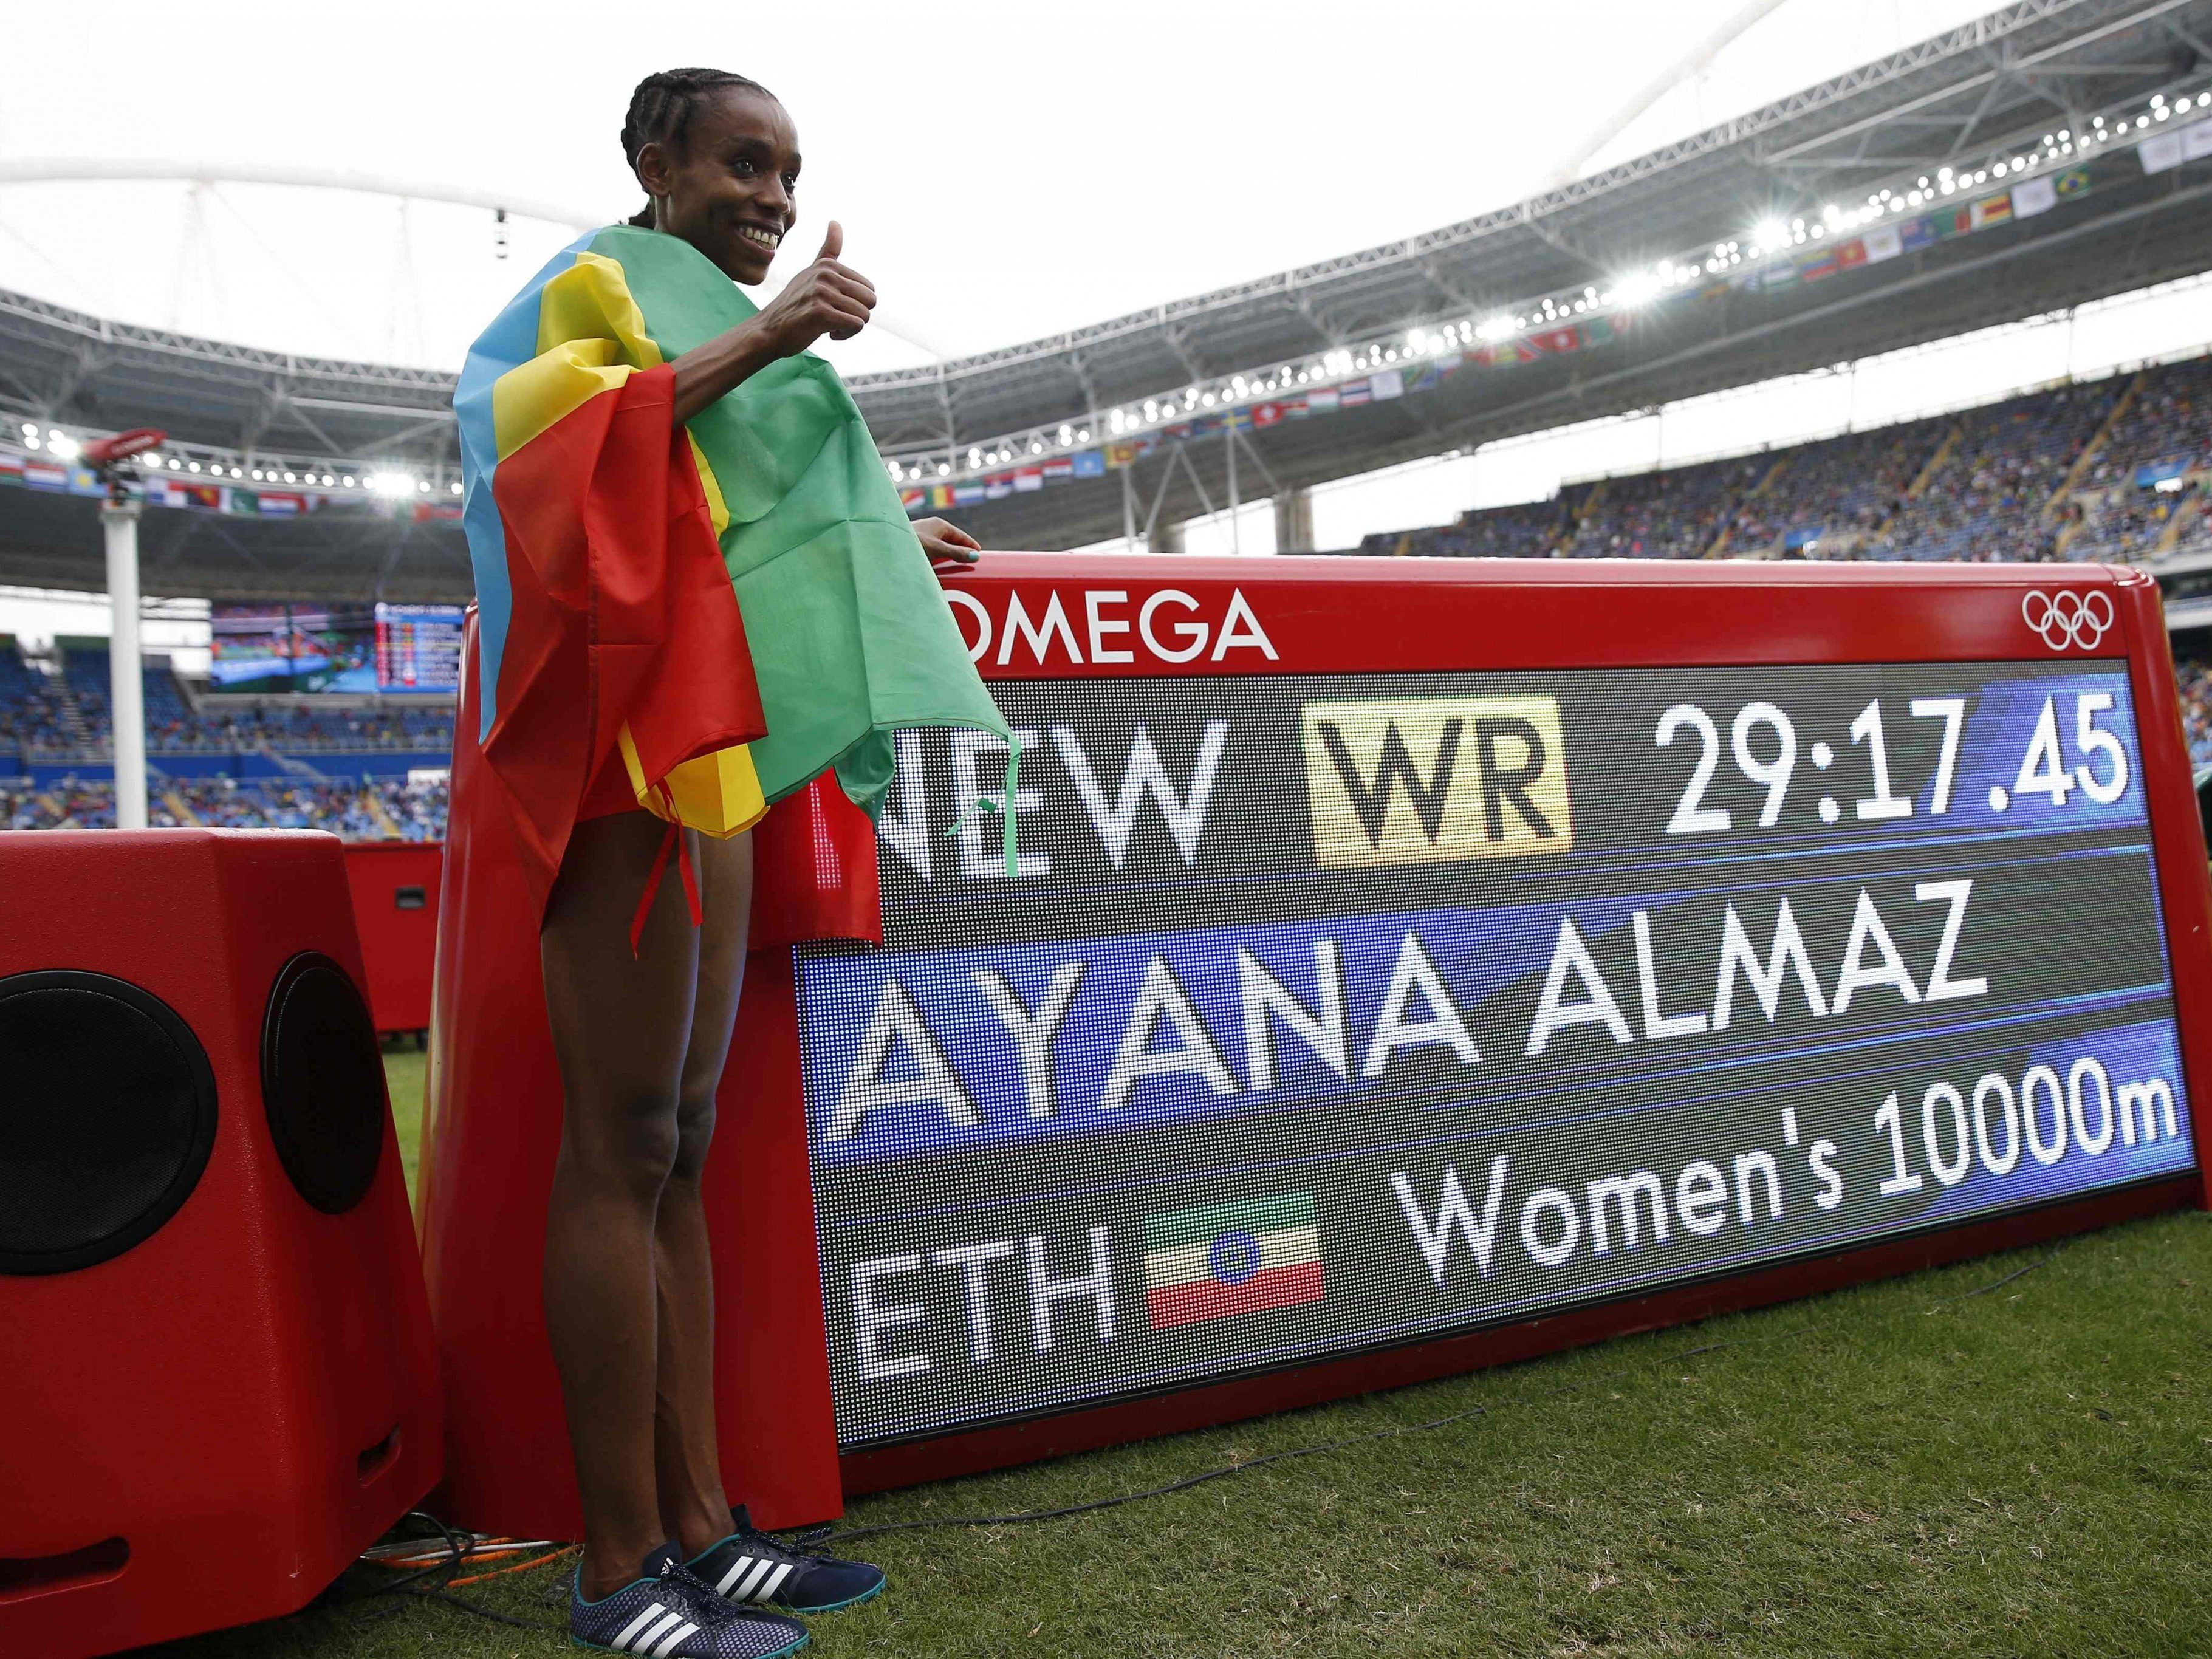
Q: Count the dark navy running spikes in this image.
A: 2